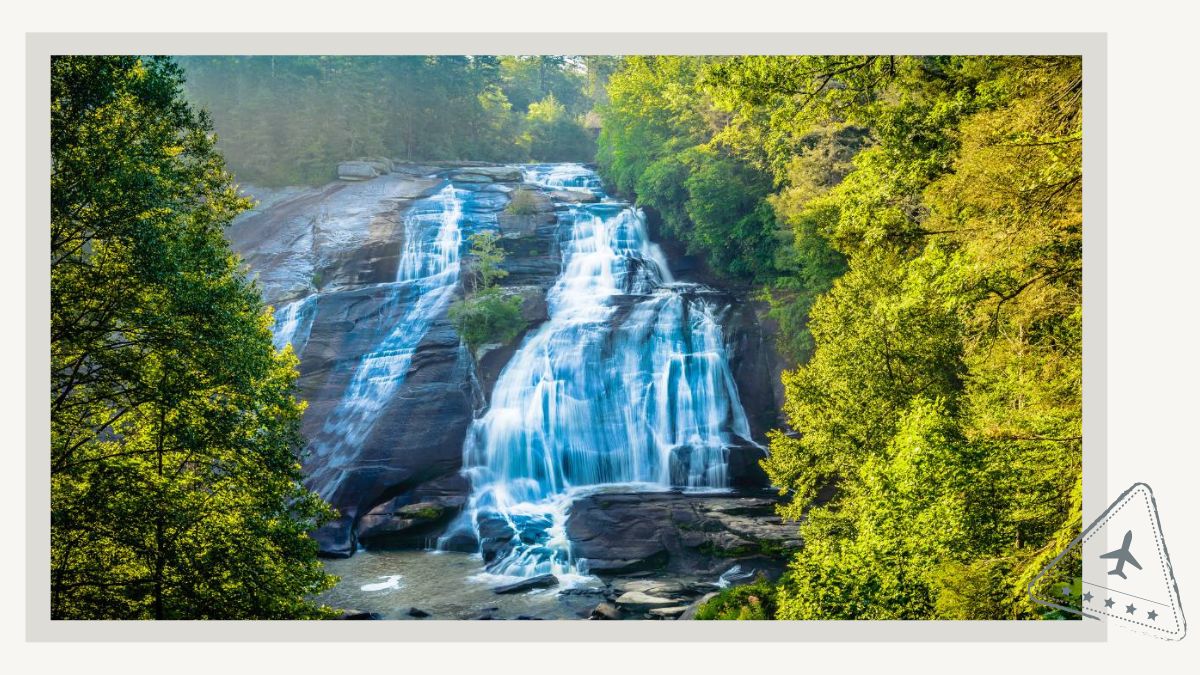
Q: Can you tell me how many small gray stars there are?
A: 5